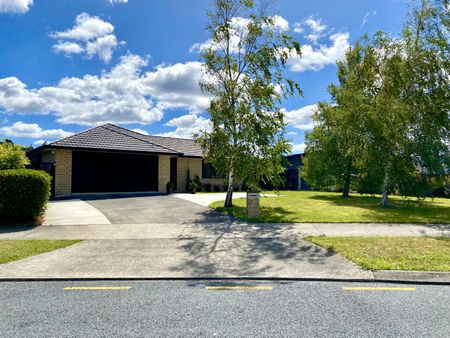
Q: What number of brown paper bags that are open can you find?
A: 0